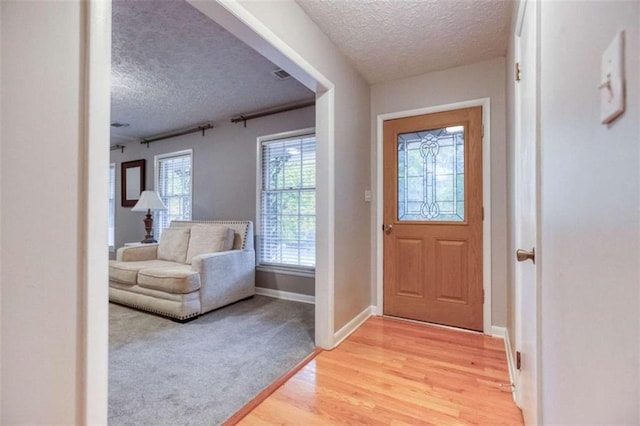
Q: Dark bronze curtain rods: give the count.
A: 3